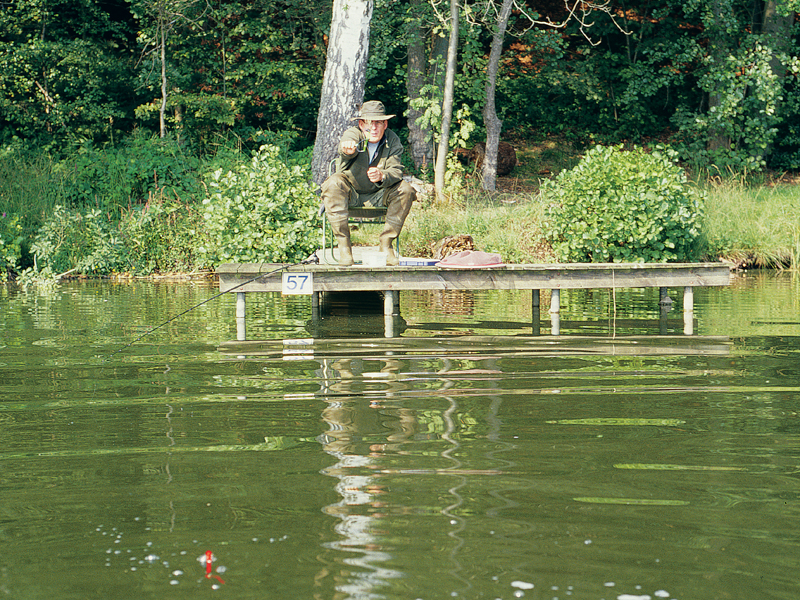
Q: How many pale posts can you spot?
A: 4